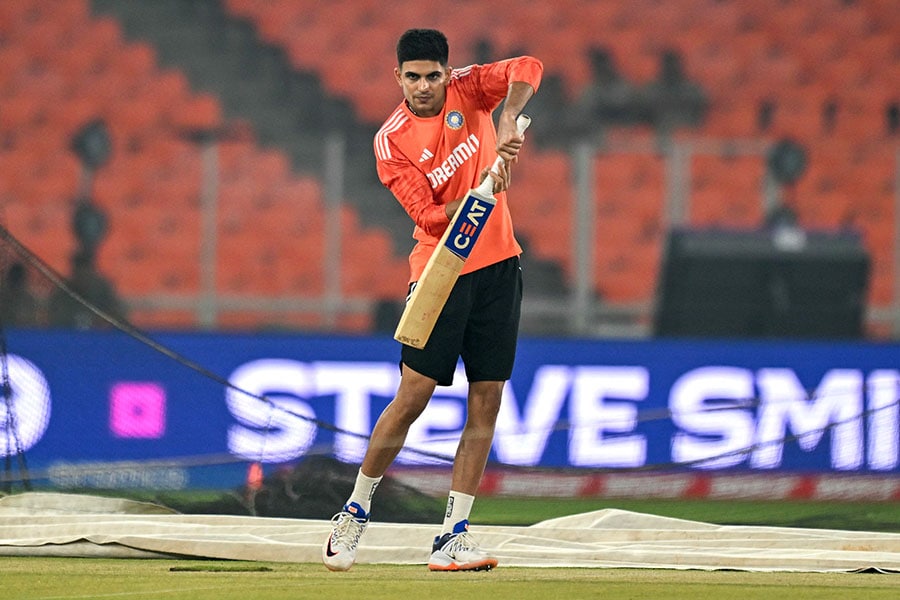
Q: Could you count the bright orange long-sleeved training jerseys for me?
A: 1